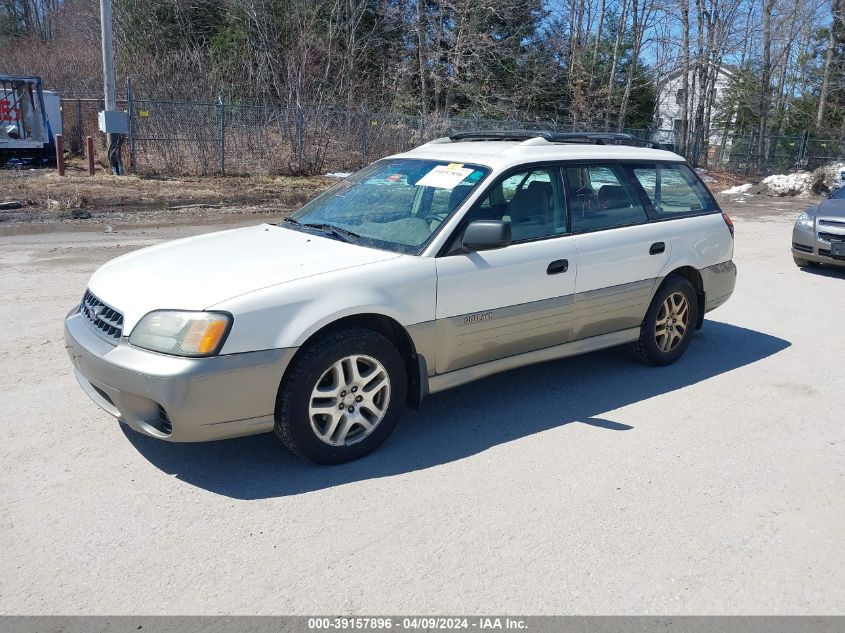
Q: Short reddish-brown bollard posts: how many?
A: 2